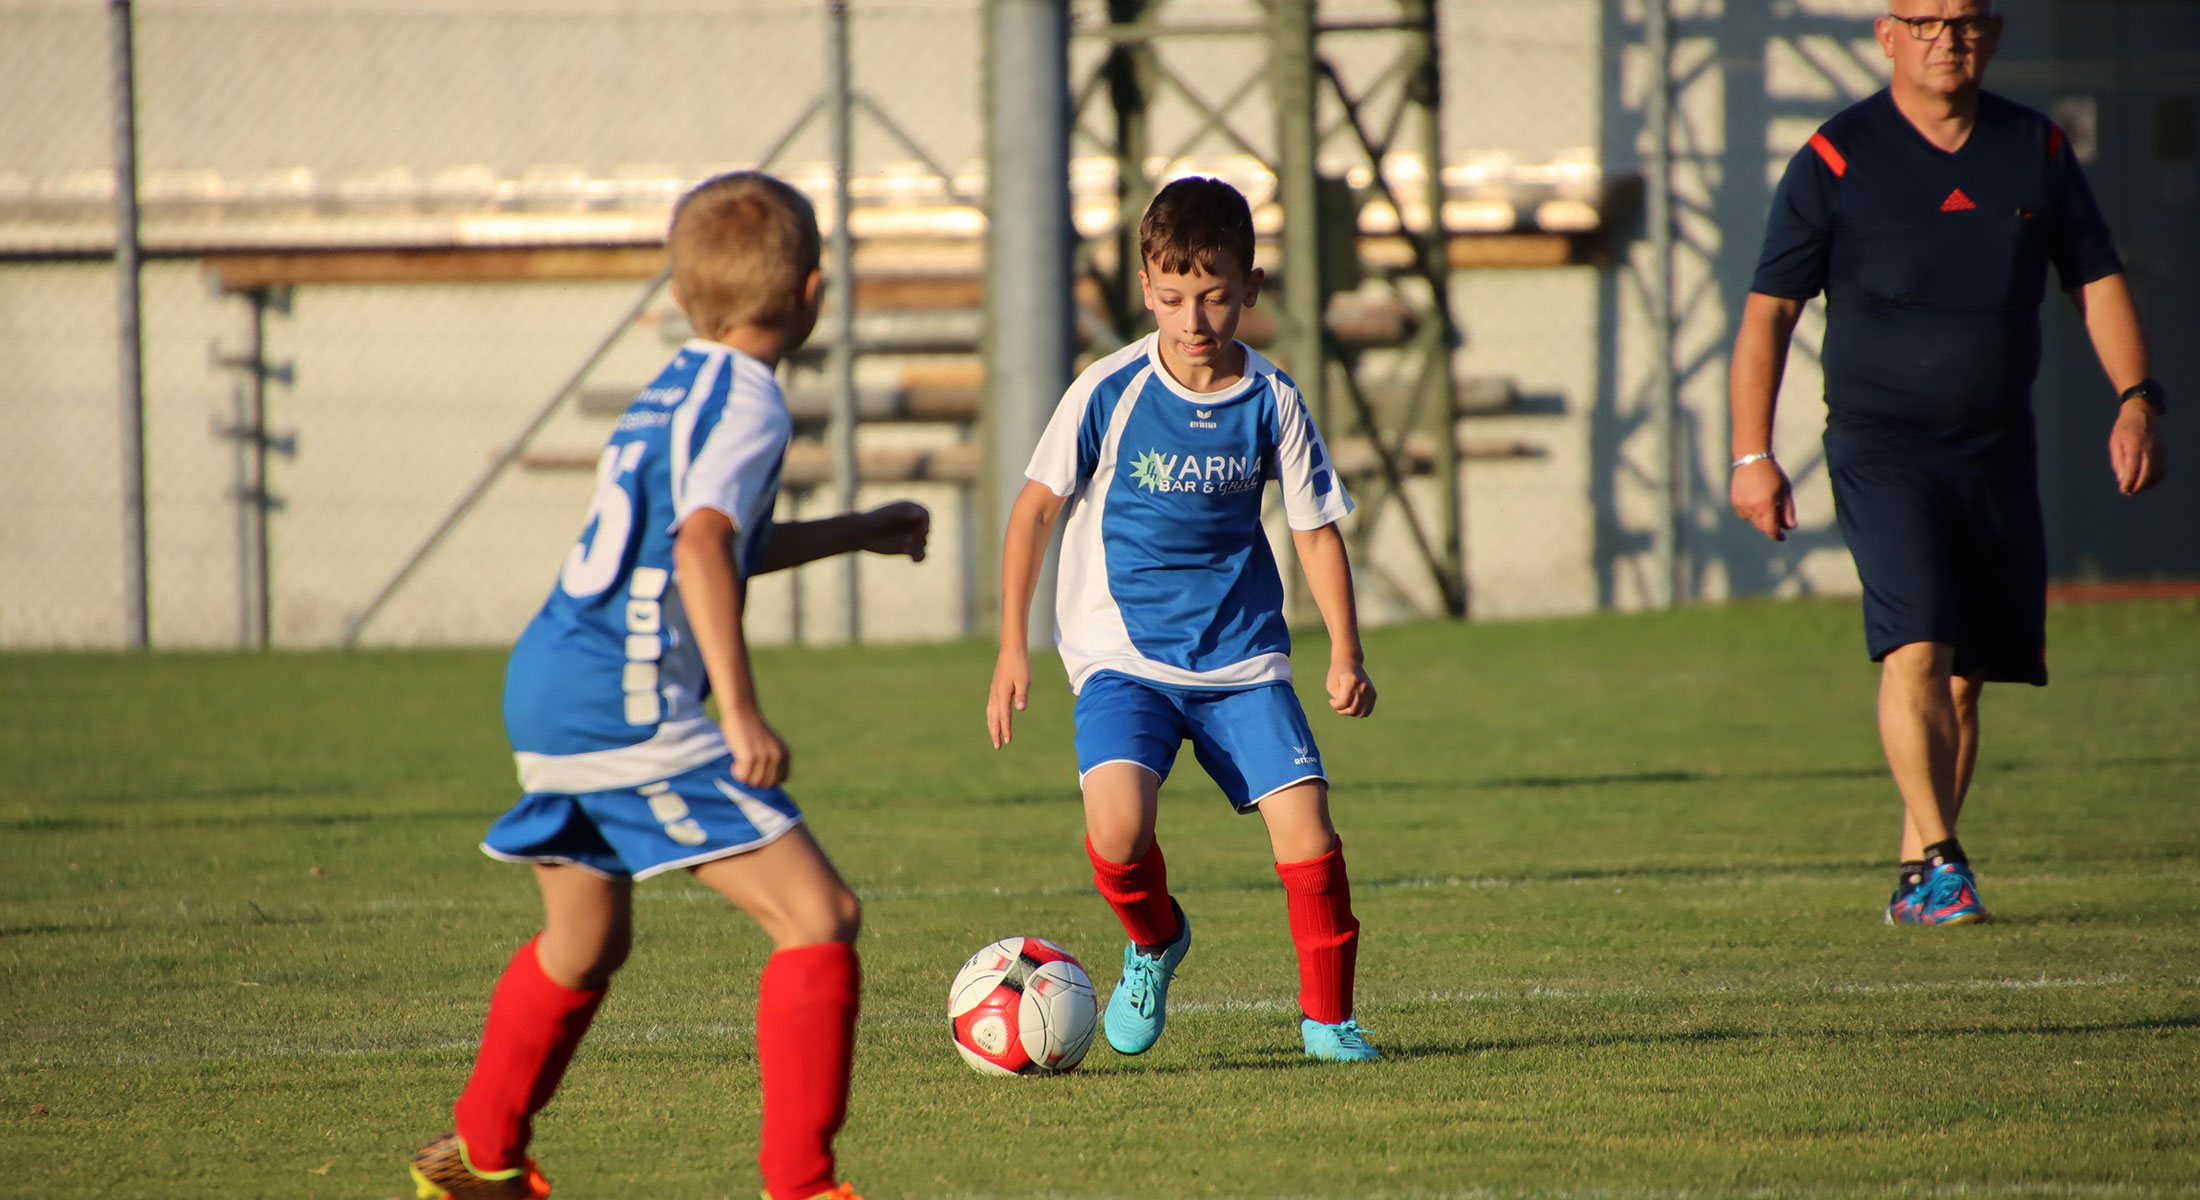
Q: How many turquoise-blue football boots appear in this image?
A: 2